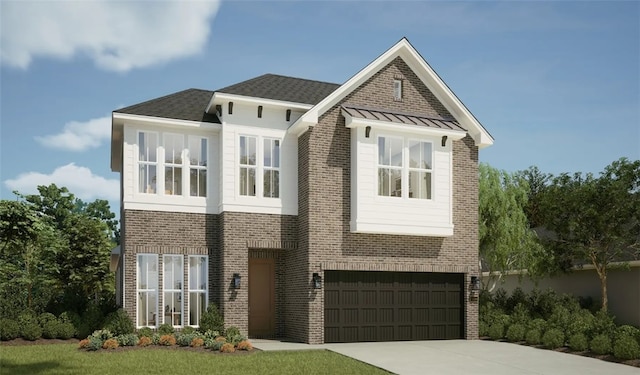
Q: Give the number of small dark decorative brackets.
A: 6